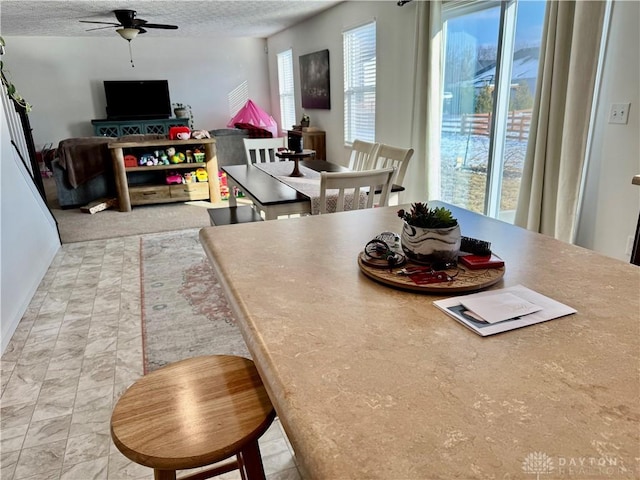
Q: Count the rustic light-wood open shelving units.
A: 1